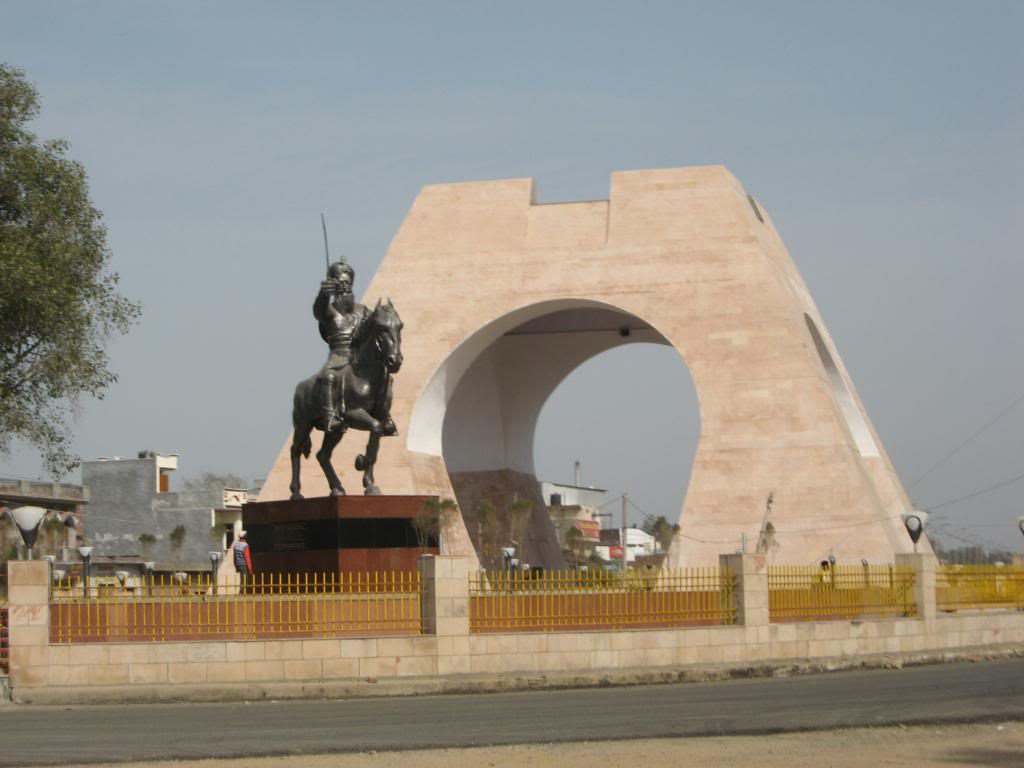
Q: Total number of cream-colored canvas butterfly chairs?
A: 0